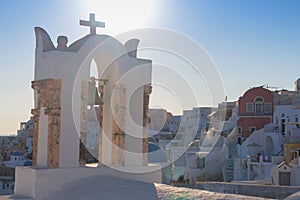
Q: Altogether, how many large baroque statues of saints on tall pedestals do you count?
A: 0